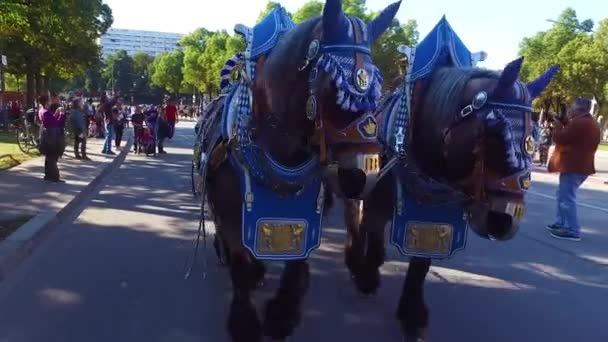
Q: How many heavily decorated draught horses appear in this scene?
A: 2